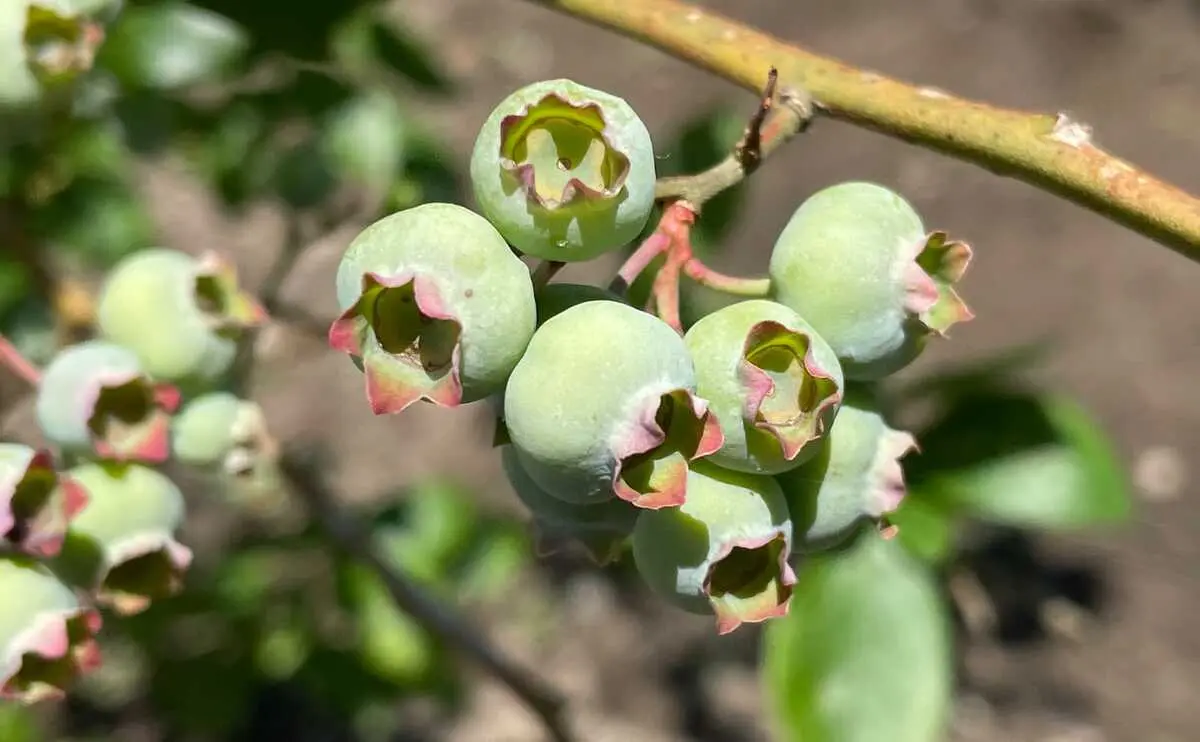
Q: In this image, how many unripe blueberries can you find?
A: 15